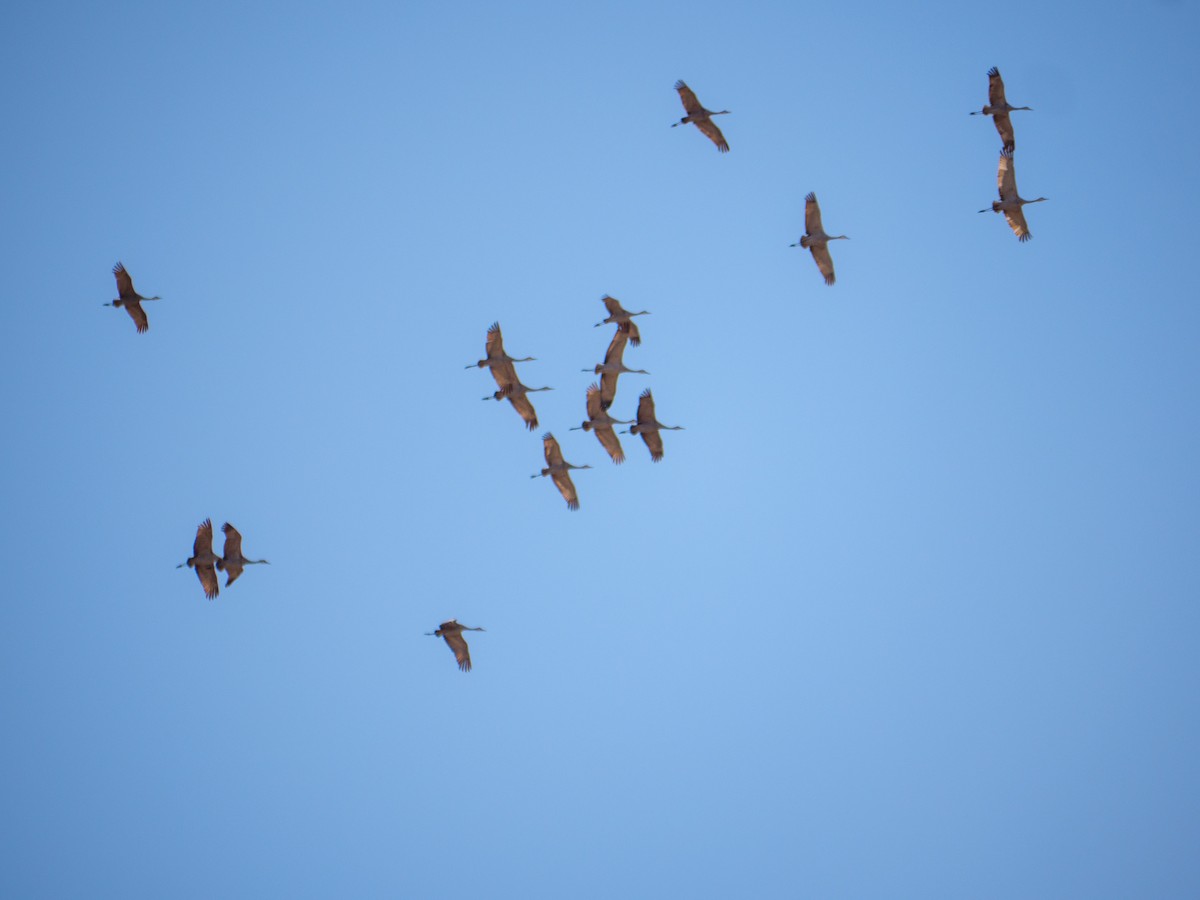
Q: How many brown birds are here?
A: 15